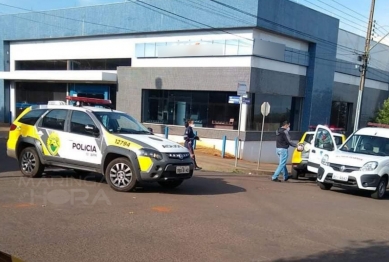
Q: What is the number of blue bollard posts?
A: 4